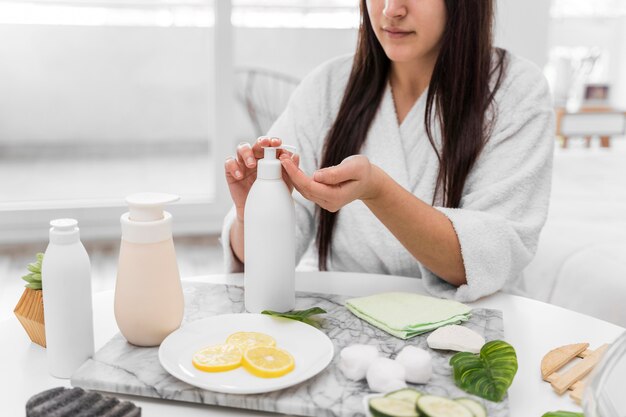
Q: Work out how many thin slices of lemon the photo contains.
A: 3